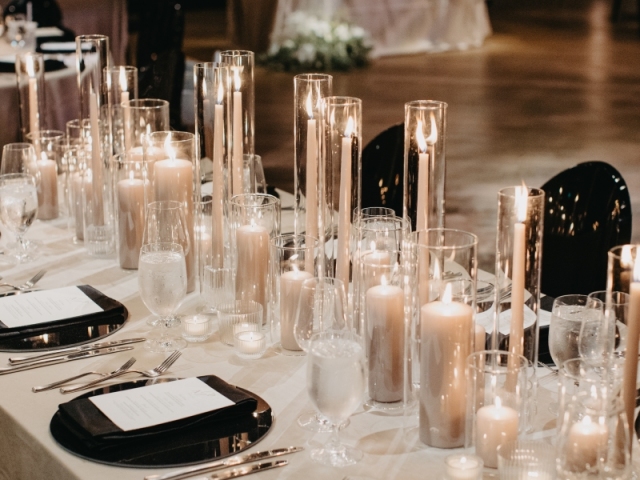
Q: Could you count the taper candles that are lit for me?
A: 9